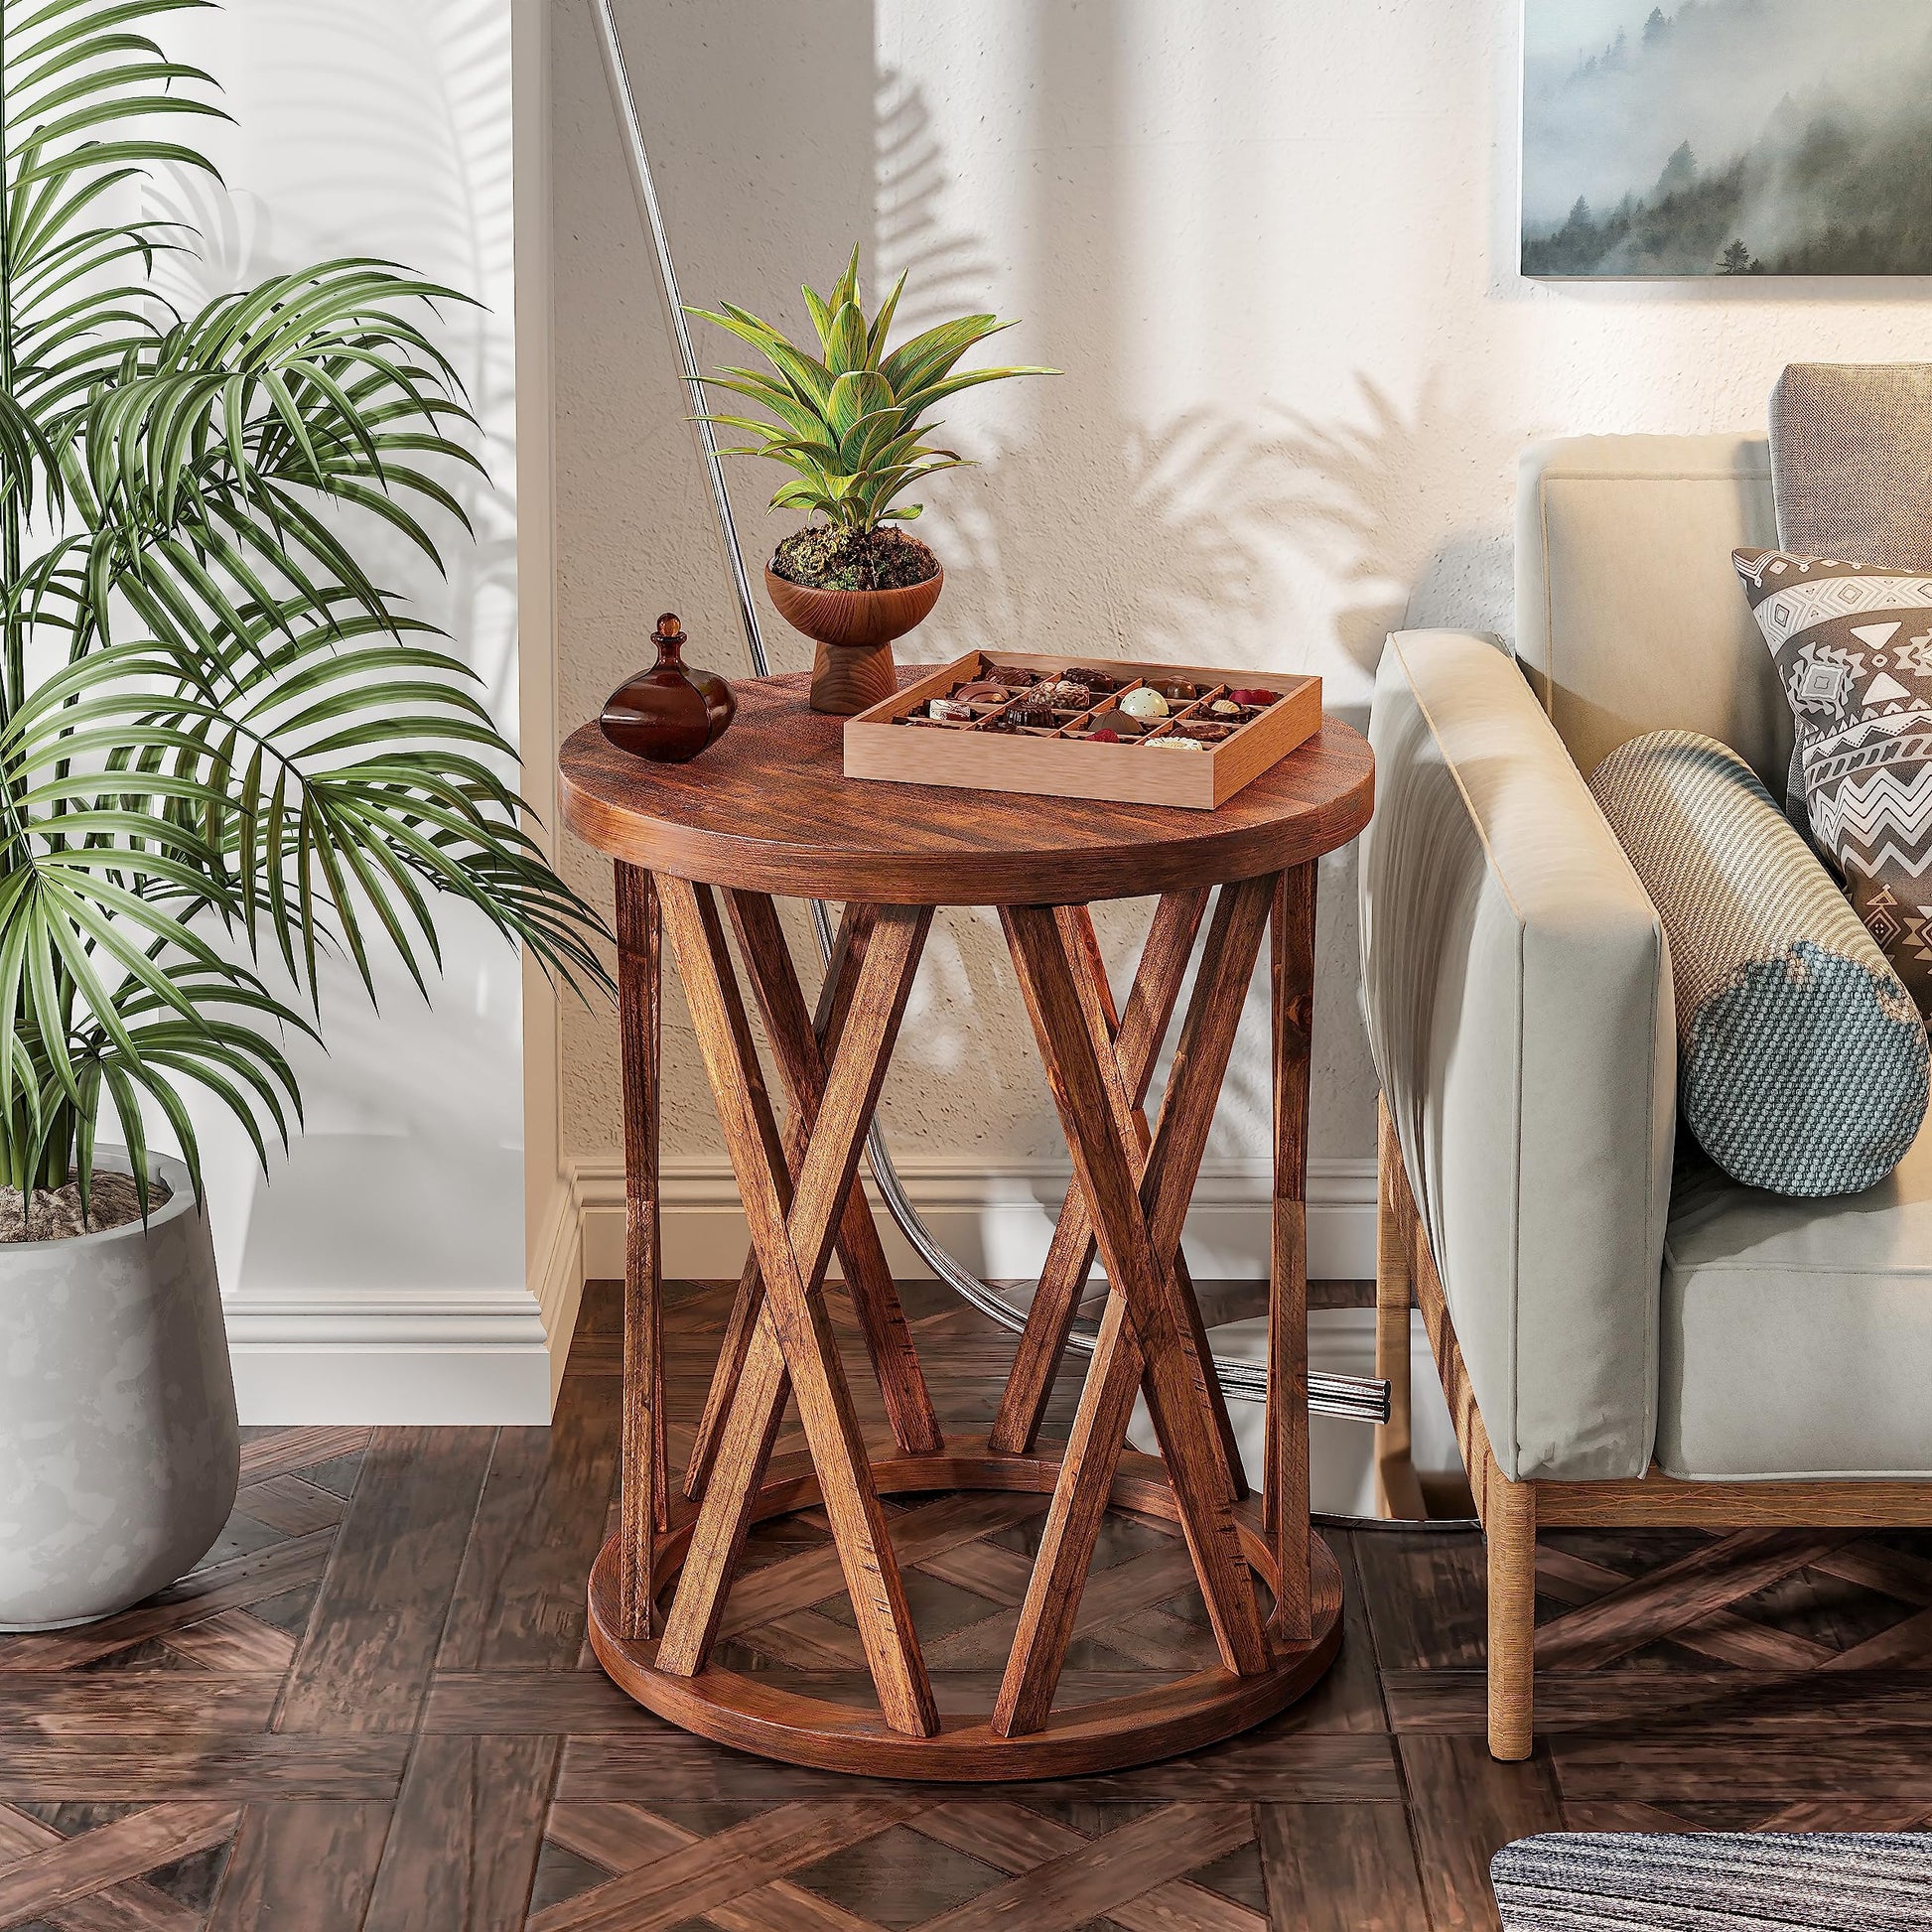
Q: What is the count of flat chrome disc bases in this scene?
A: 1